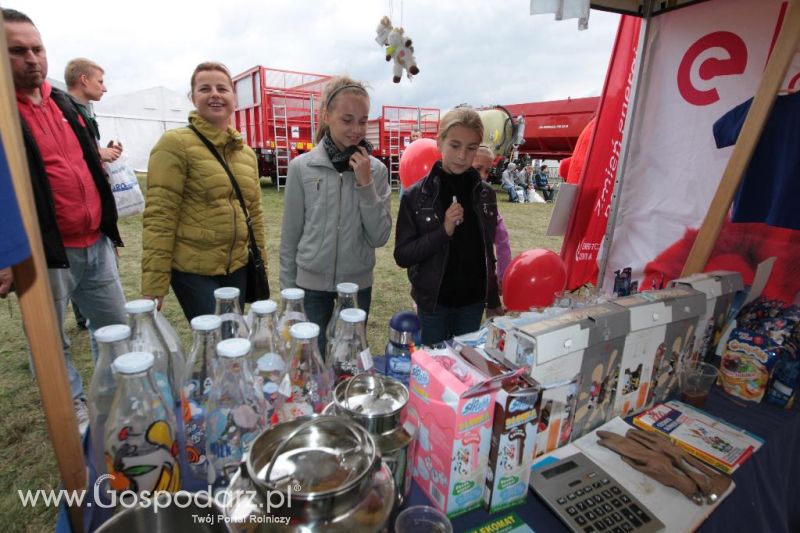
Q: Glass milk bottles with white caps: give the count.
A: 11